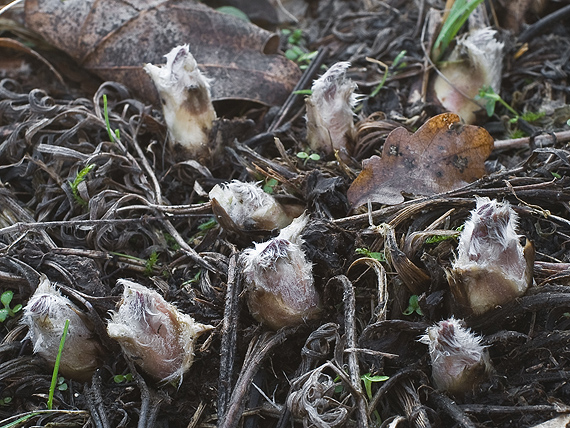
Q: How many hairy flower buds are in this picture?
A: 9